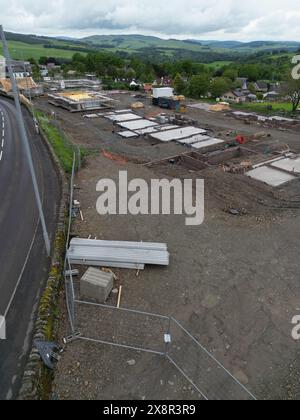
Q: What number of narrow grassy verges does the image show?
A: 1